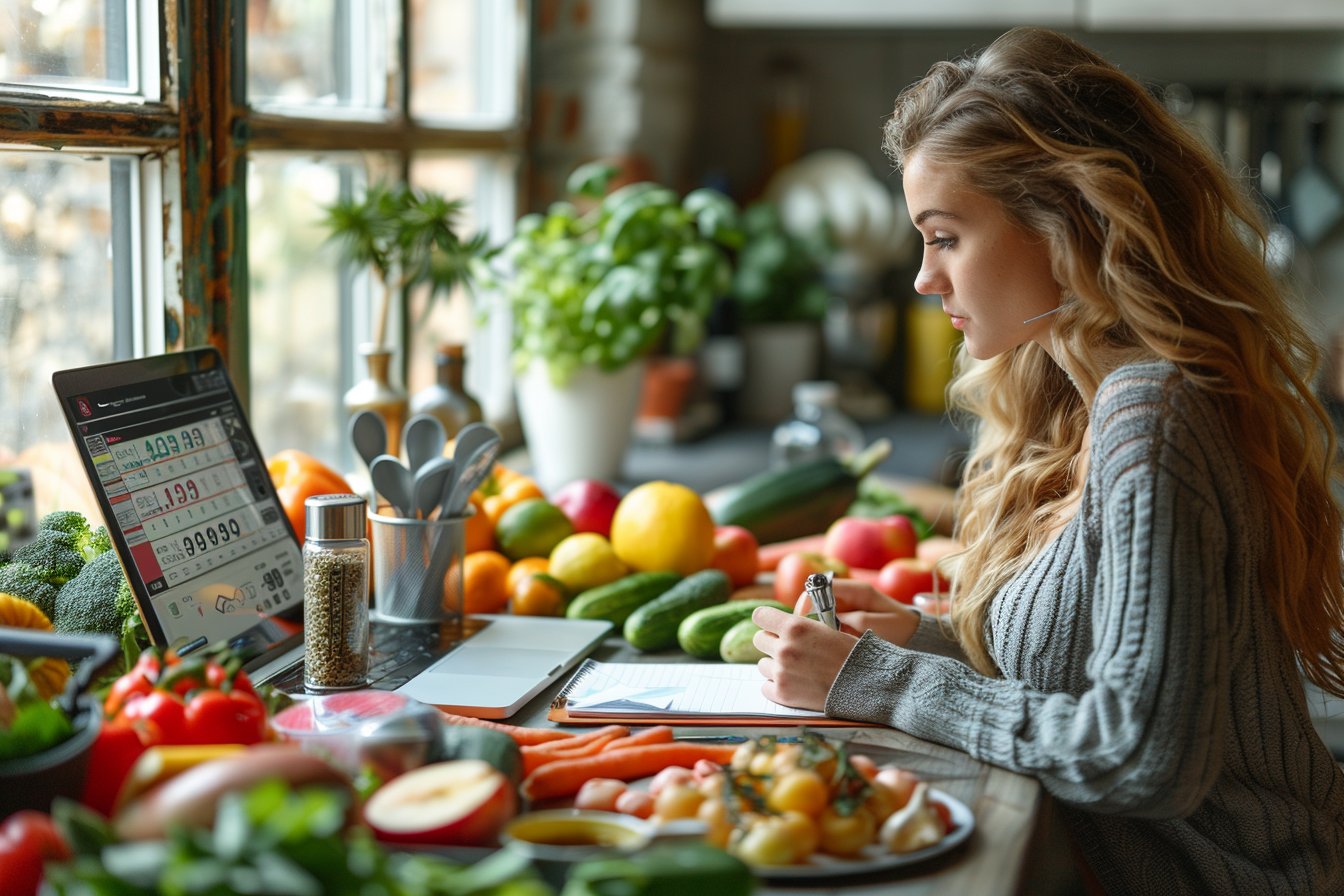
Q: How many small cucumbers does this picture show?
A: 4